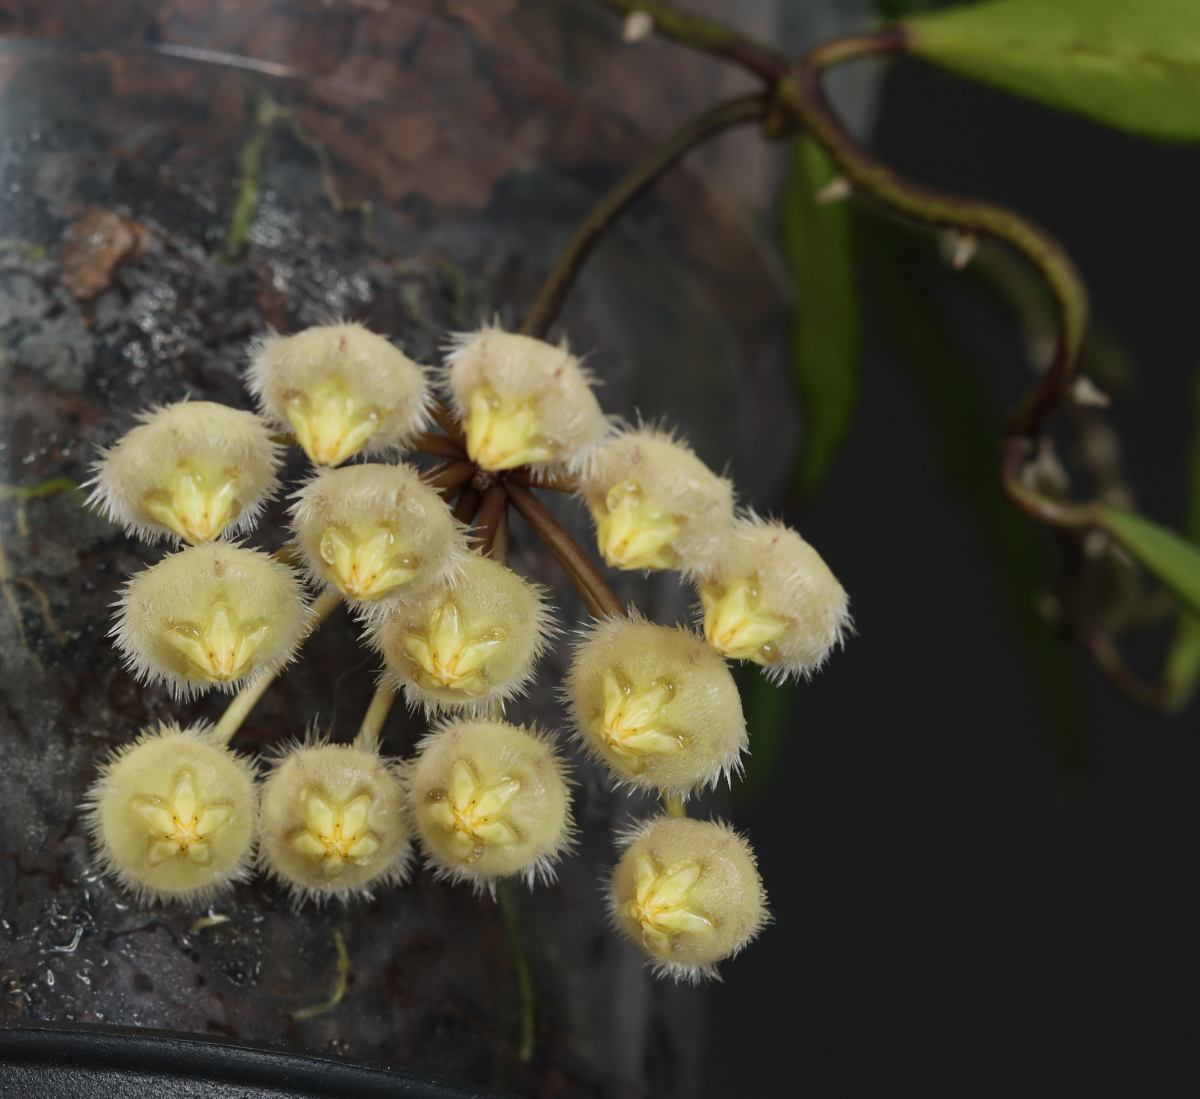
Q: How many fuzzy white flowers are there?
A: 13